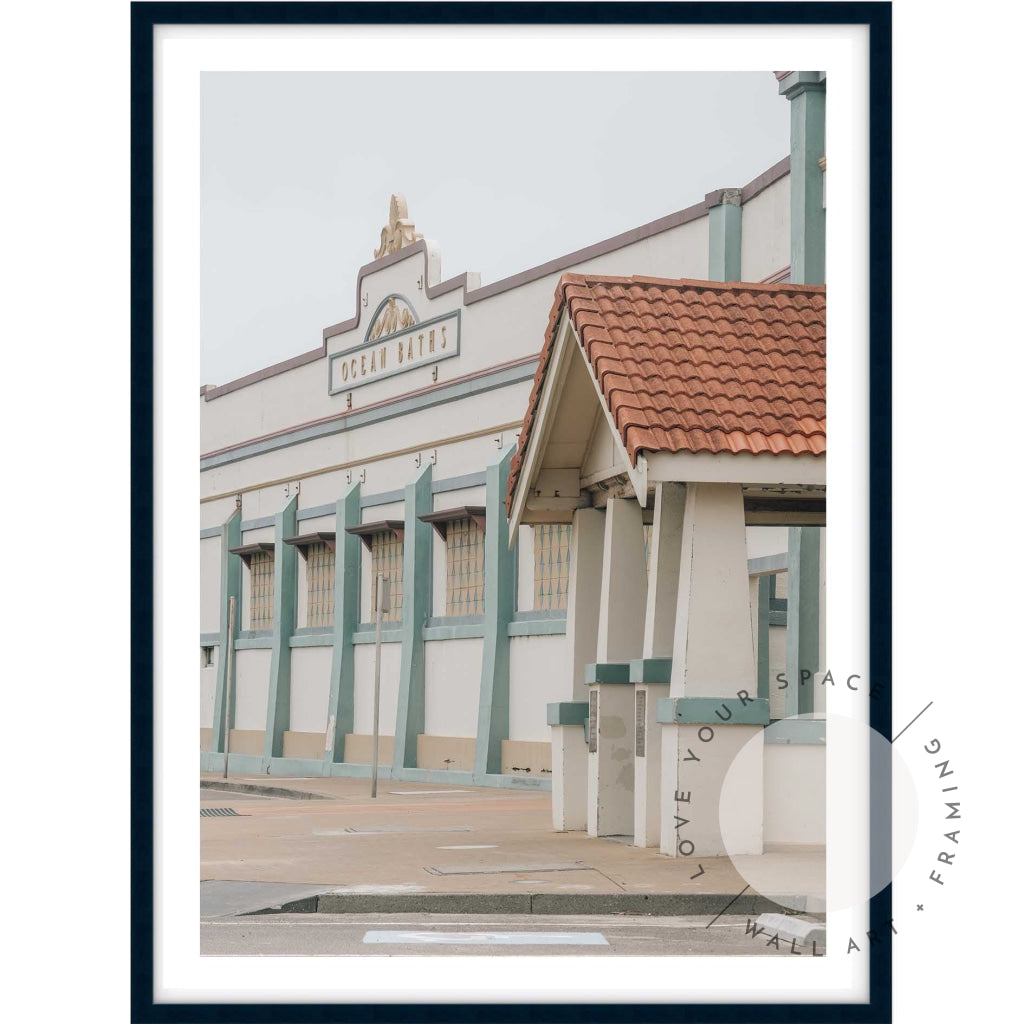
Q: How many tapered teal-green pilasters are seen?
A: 5